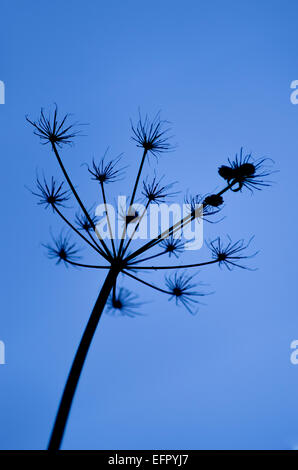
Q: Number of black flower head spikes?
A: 14